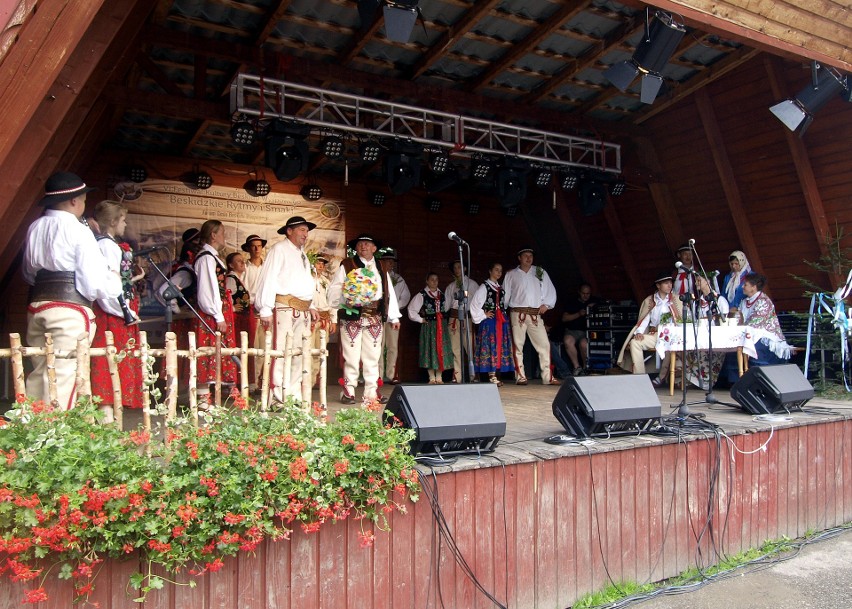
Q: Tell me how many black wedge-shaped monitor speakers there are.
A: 3